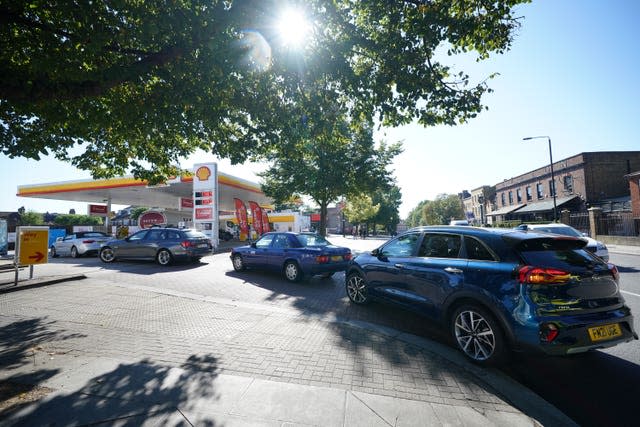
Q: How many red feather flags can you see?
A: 3